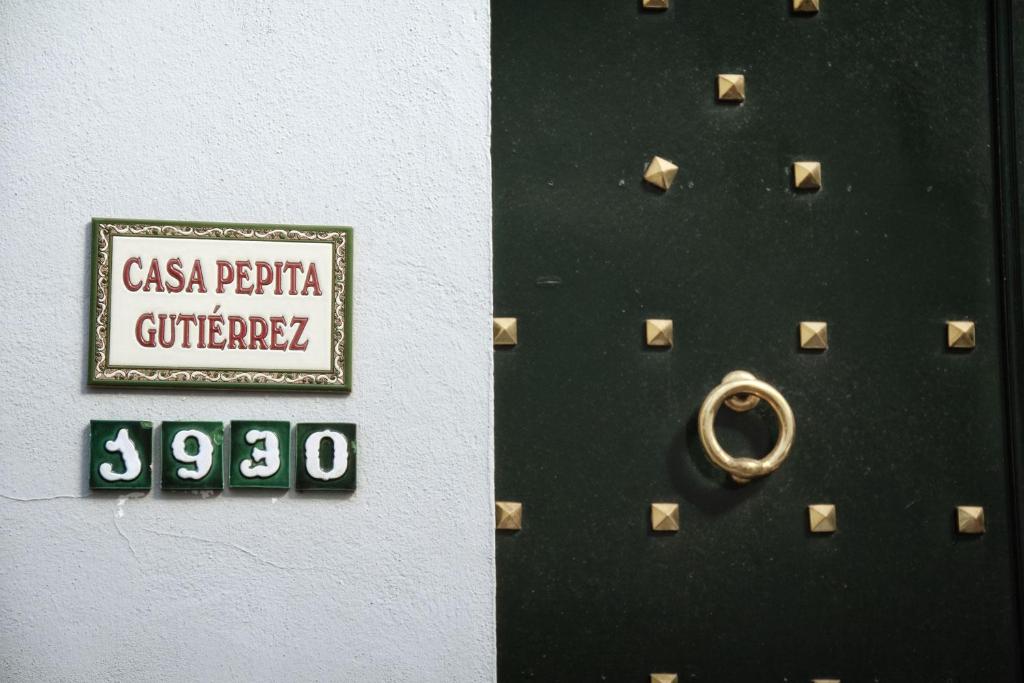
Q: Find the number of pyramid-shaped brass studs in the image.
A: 15